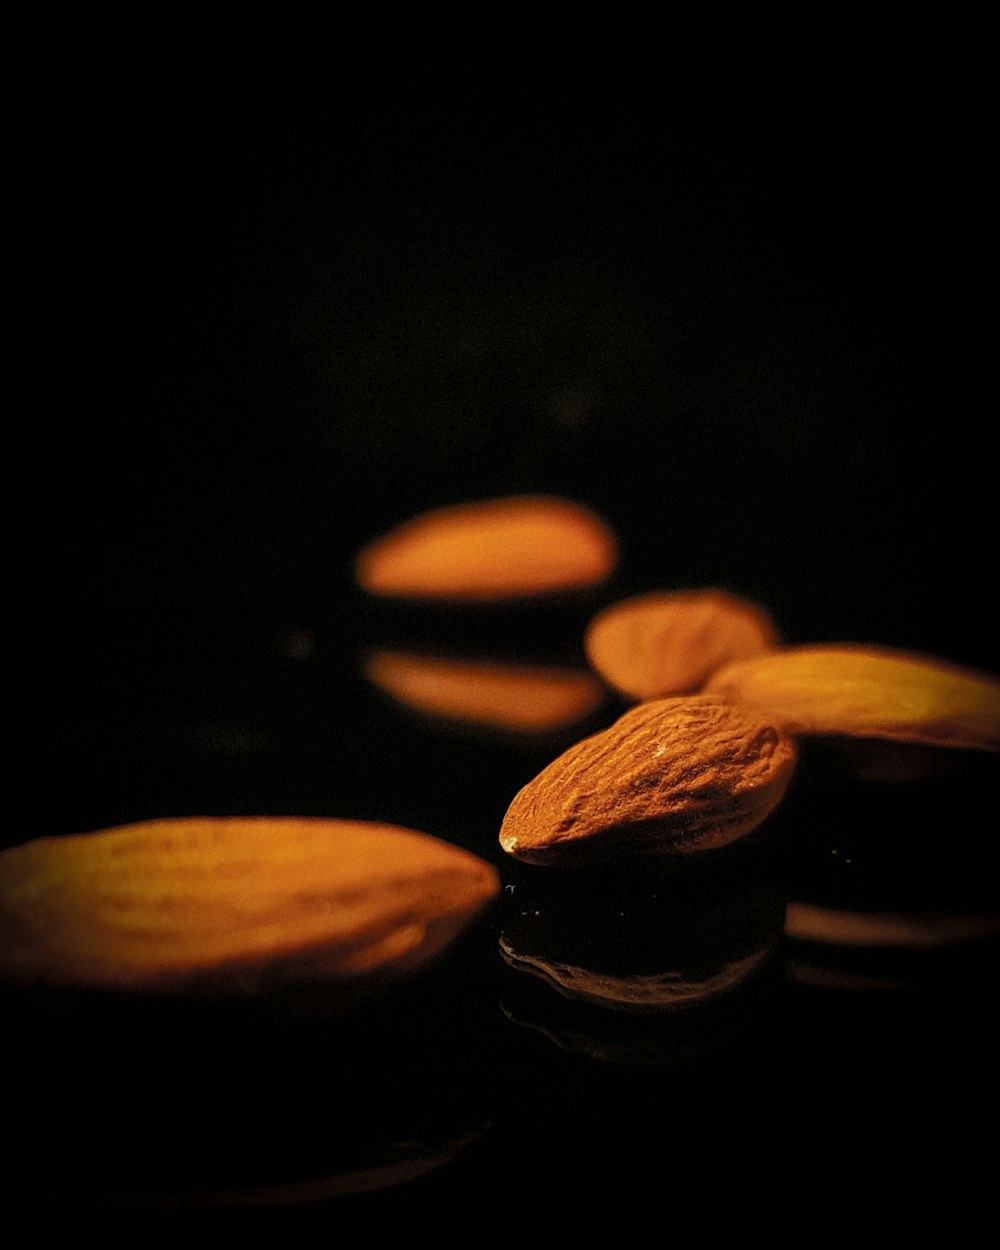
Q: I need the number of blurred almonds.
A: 4